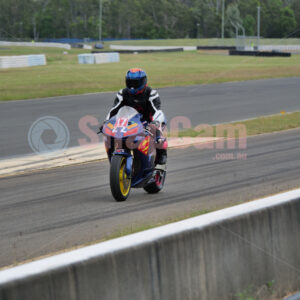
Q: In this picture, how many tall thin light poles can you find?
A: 3